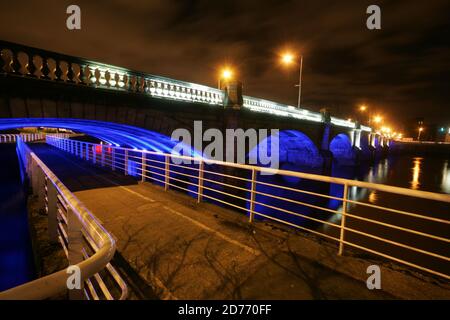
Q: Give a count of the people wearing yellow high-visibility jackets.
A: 0